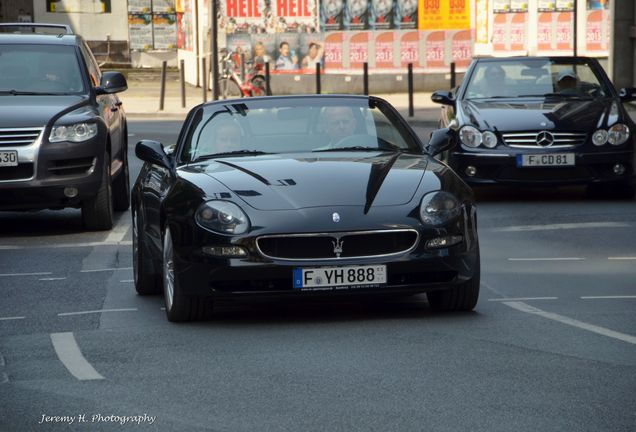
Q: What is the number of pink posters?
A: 11